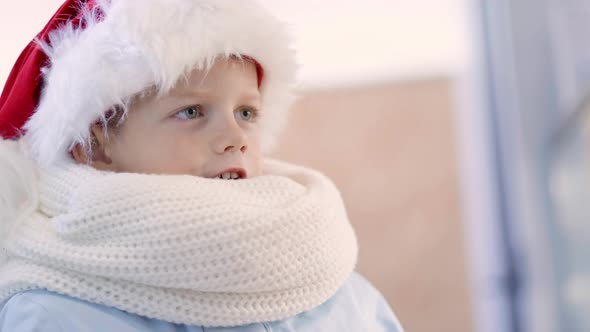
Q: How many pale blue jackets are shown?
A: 1